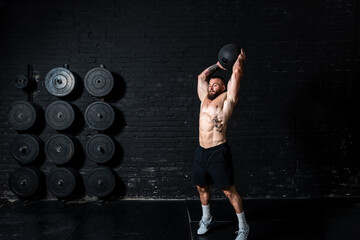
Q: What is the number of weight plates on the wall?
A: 12